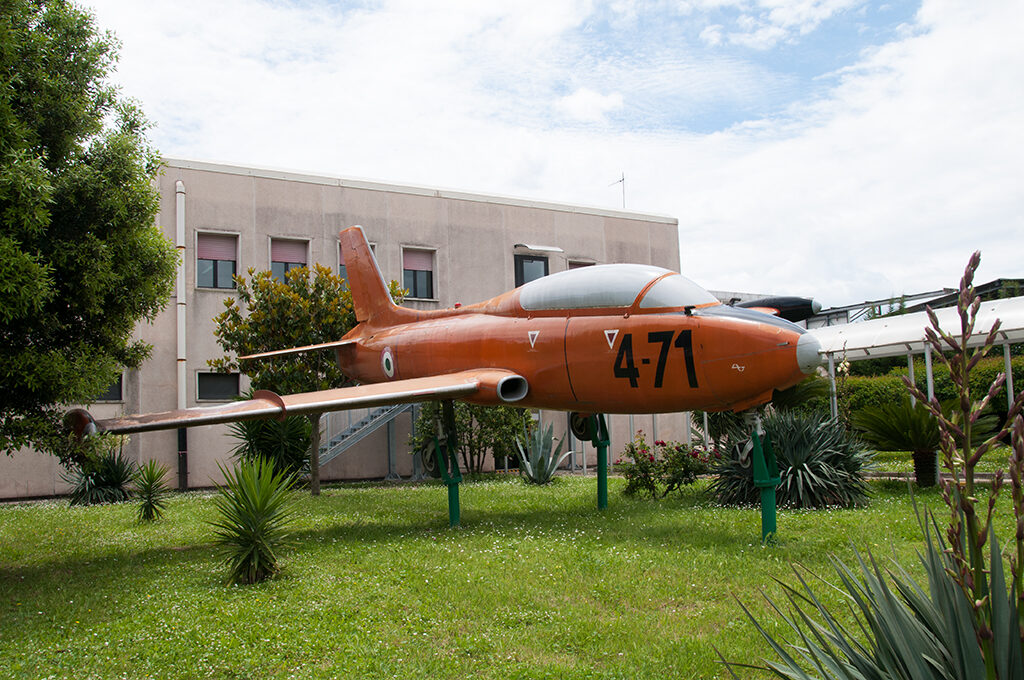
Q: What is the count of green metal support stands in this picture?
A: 3